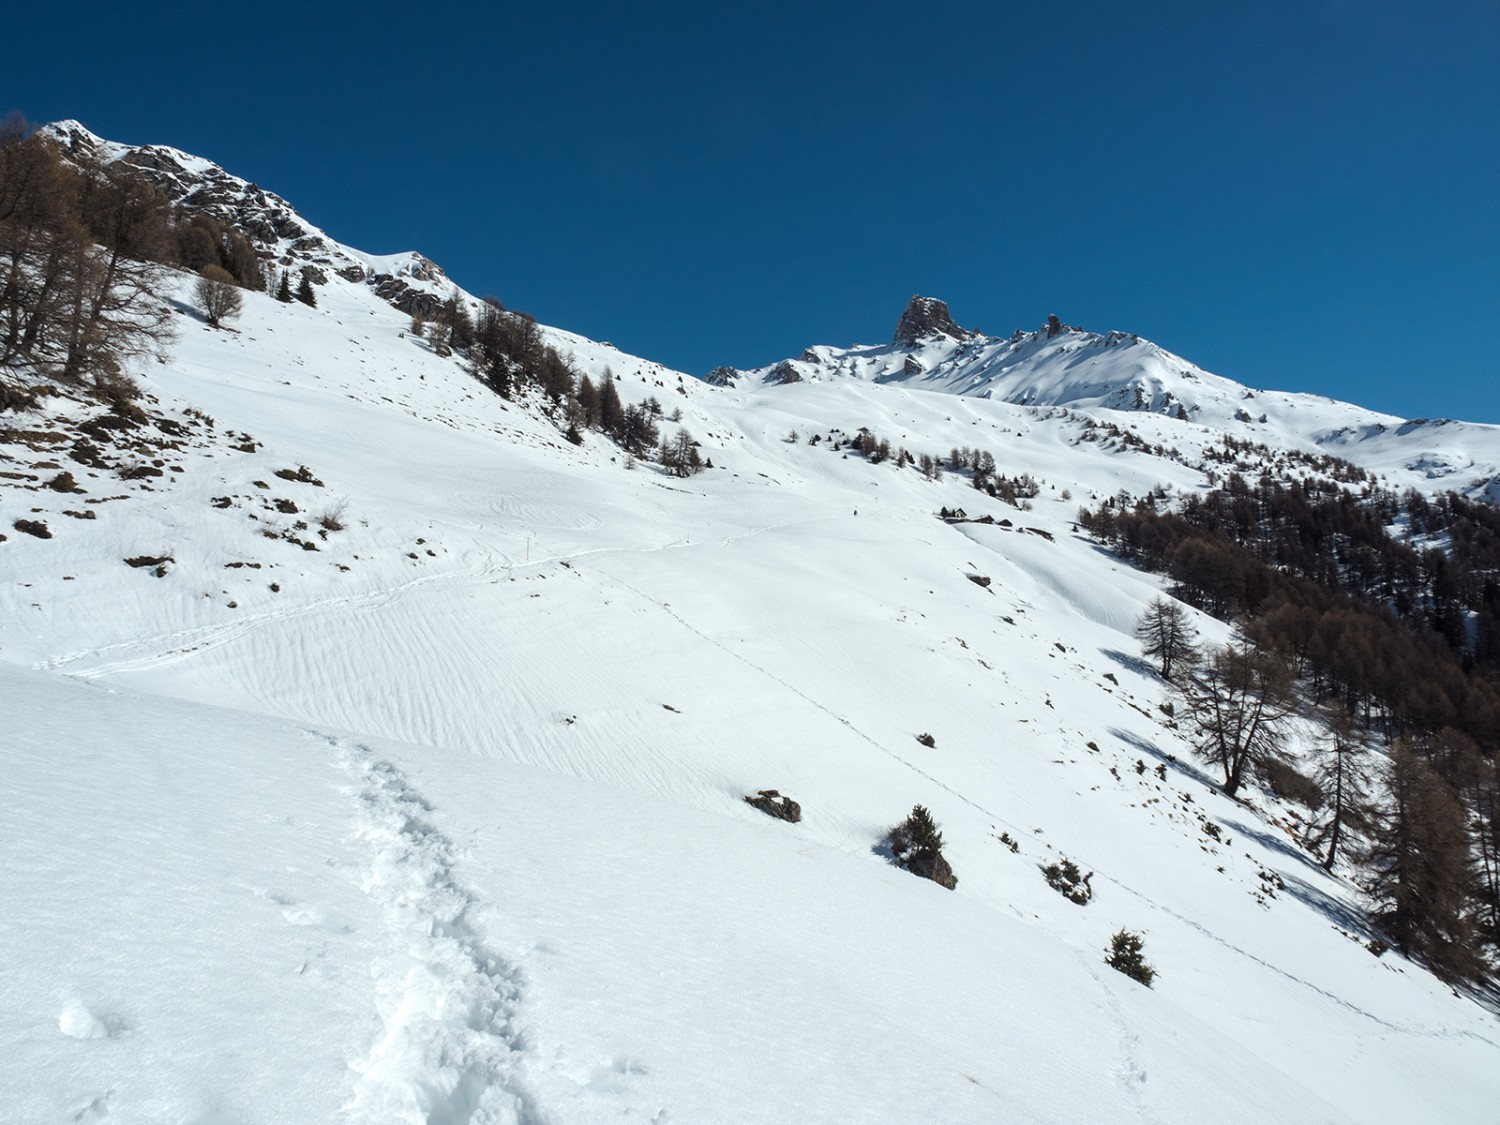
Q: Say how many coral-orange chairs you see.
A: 0